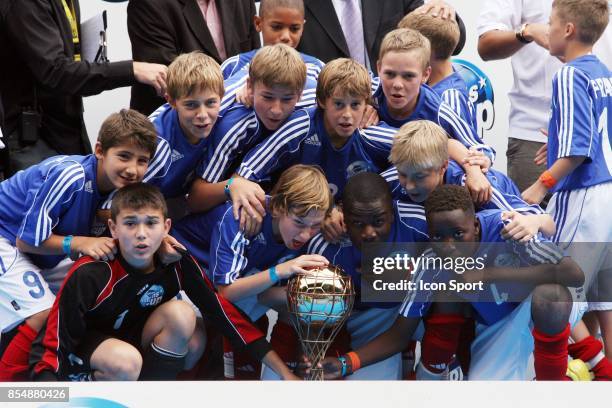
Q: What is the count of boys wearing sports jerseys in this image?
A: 13